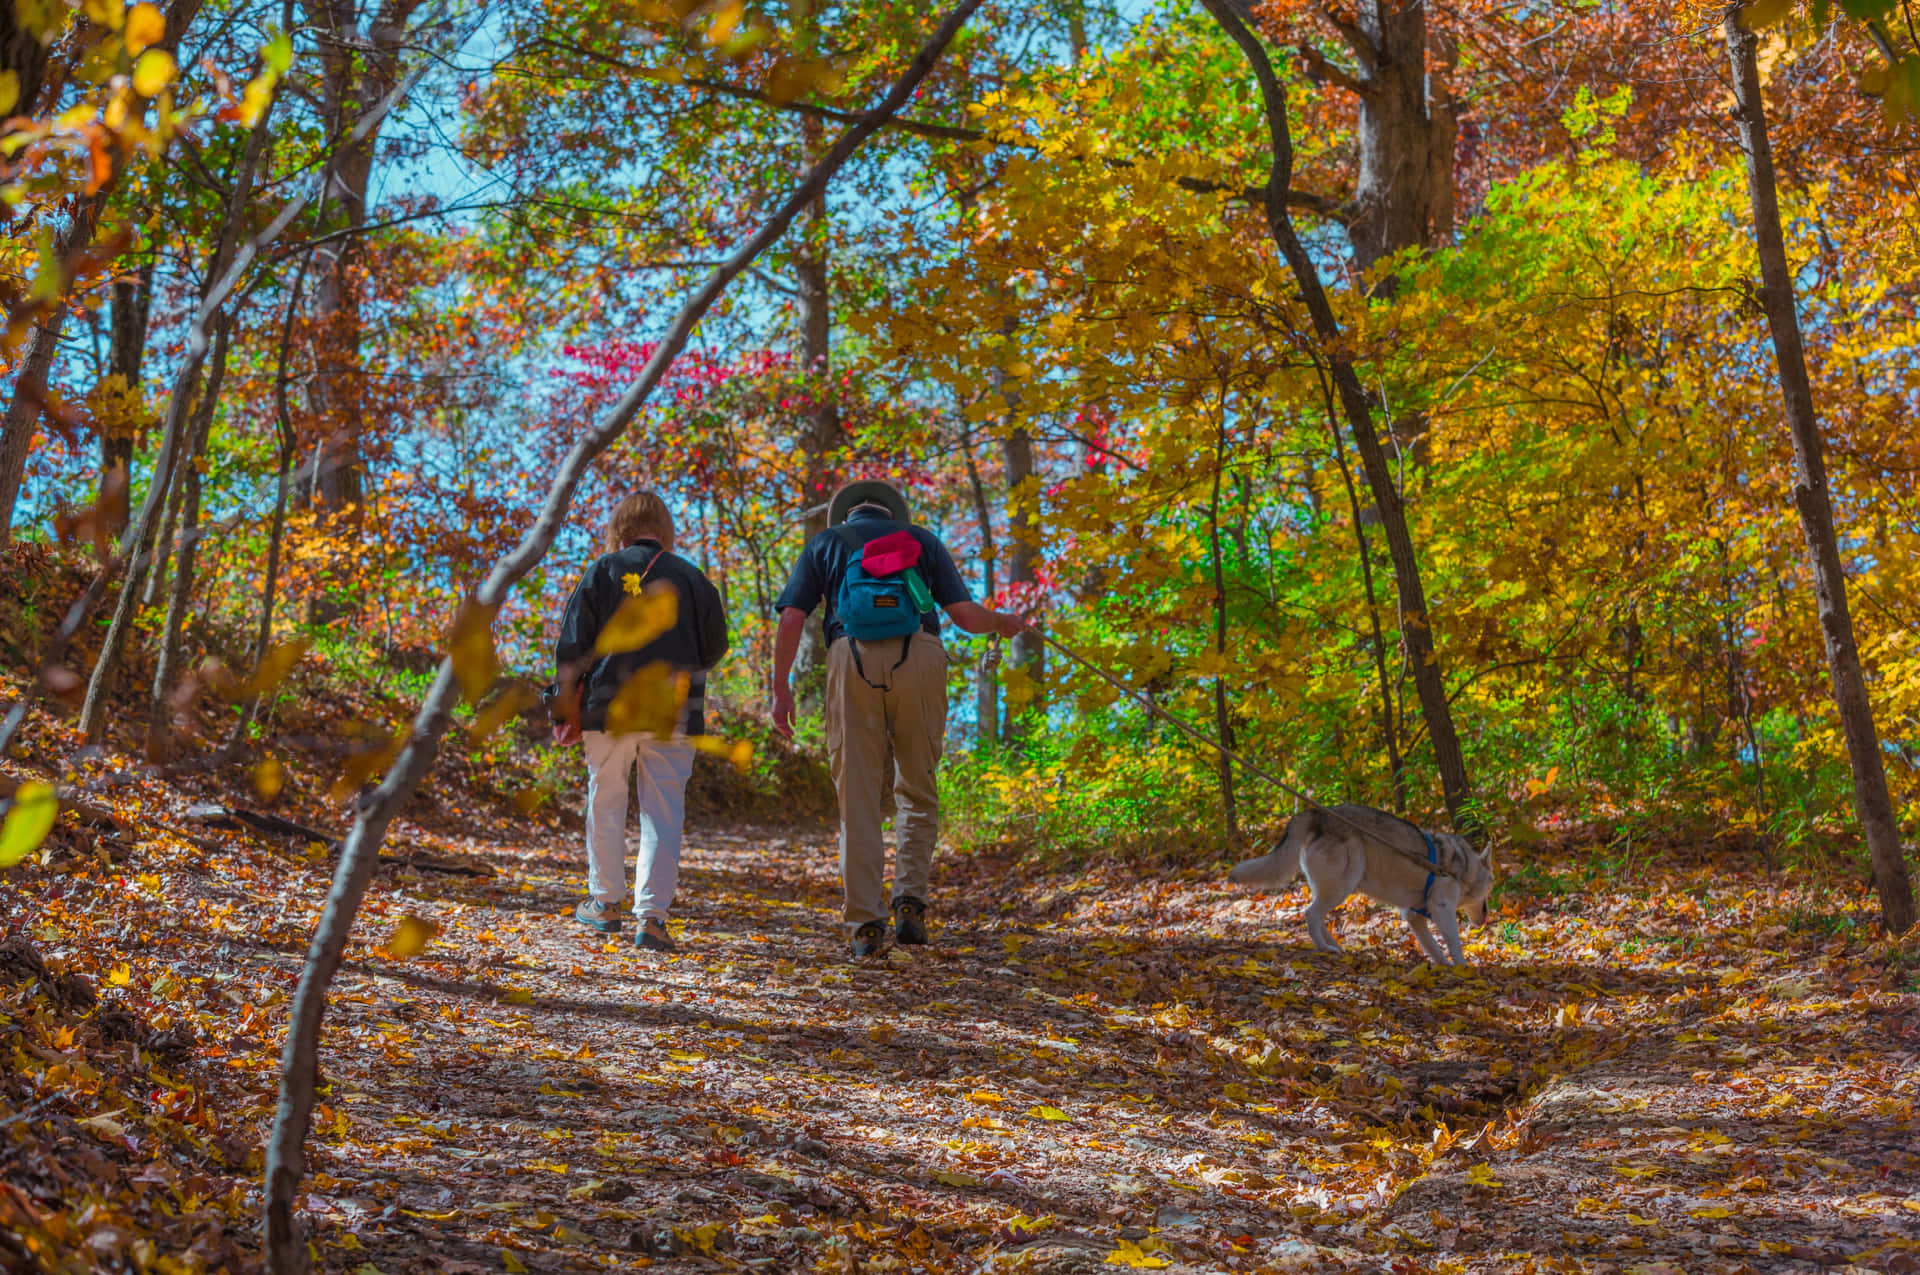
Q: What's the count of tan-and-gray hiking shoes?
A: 2